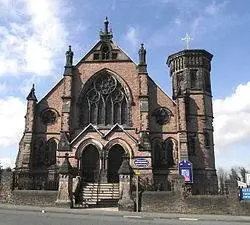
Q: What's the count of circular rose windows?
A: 2